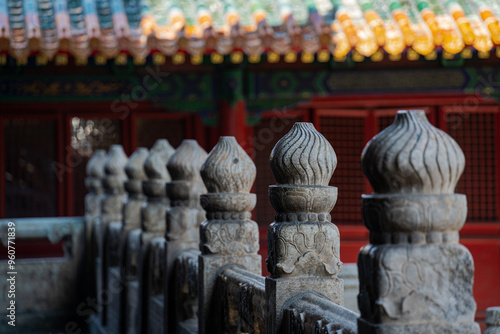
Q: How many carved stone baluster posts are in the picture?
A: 8